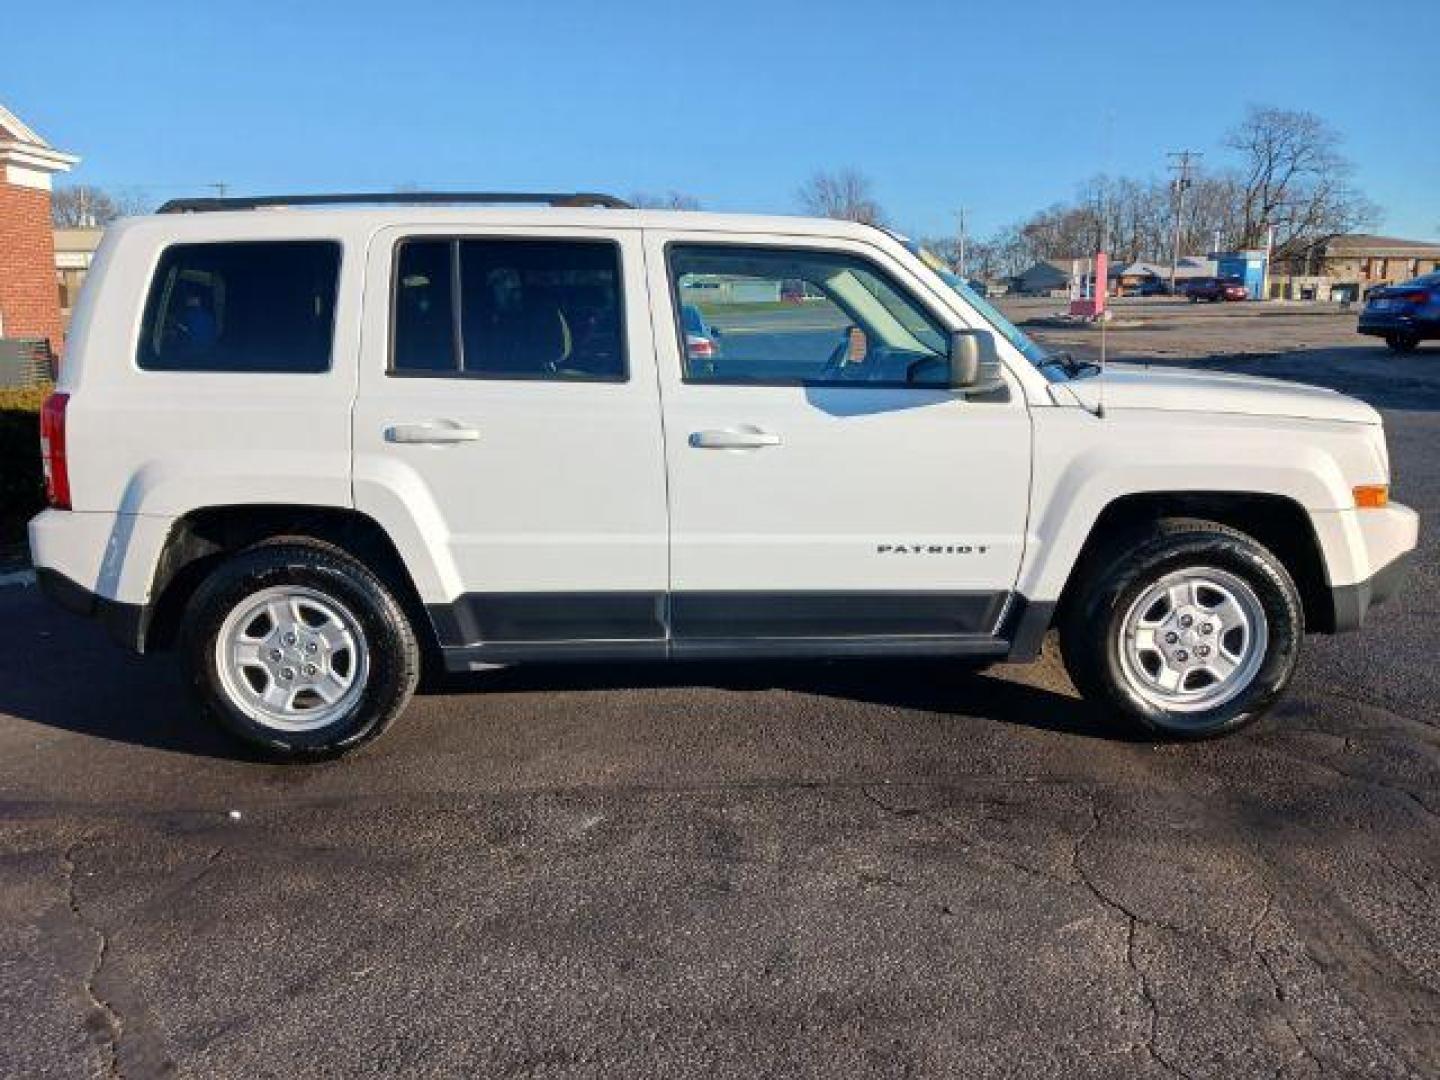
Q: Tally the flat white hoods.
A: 1